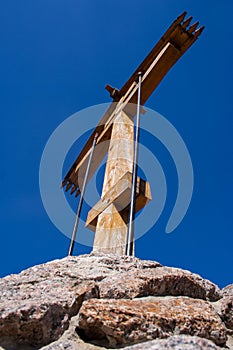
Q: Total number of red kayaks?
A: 0